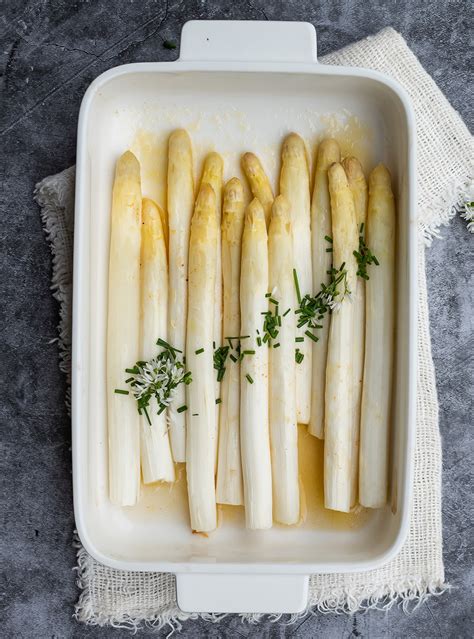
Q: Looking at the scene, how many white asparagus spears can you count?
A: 14